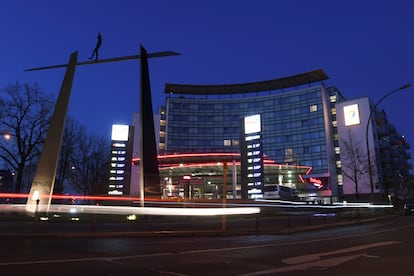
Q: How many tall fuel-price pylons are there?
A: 2